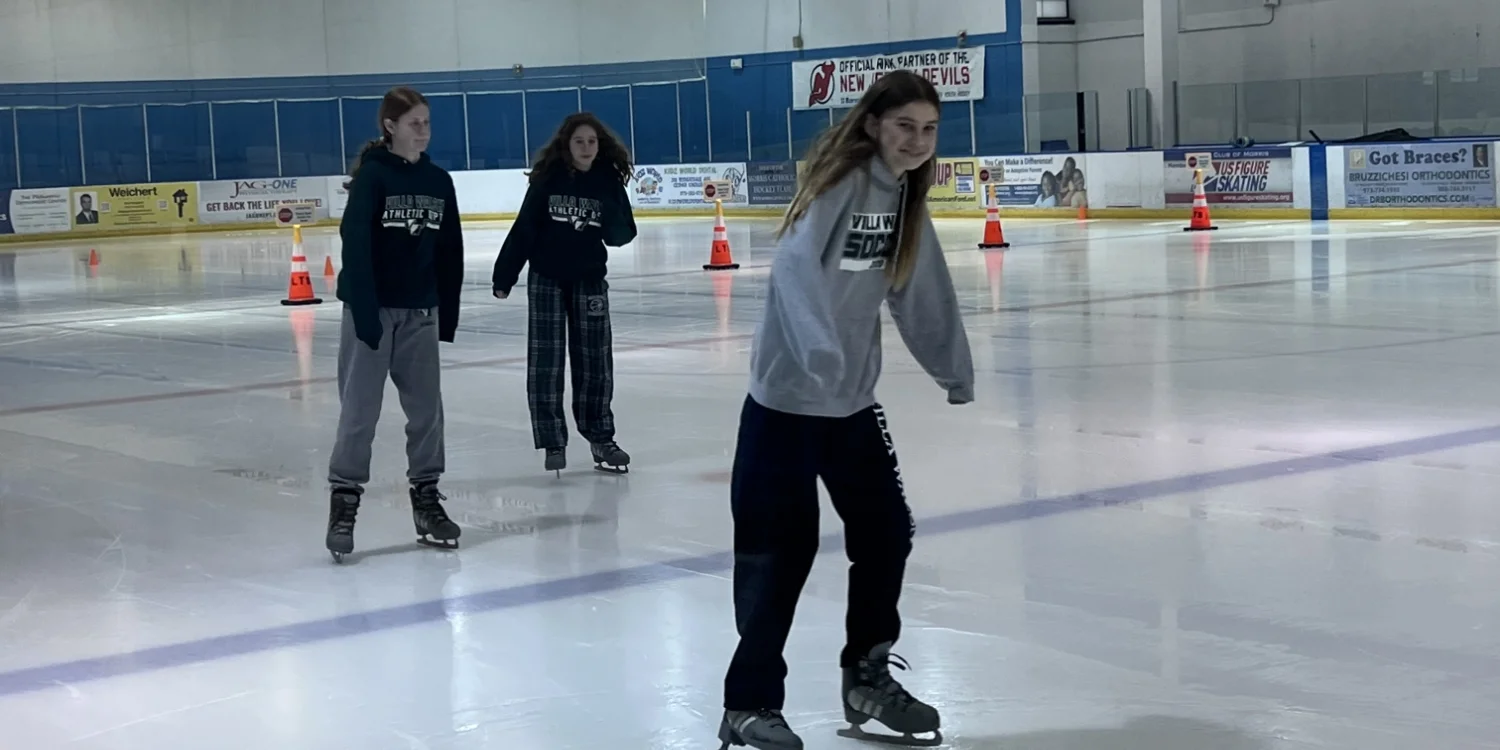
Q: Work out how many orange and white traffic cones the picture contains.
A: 4